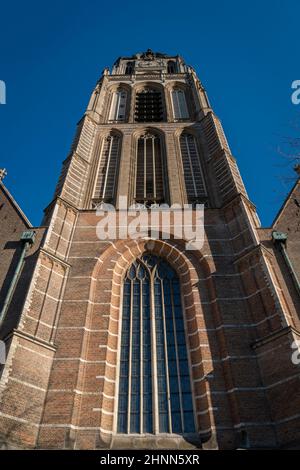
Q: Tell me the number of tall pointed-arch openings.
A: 7